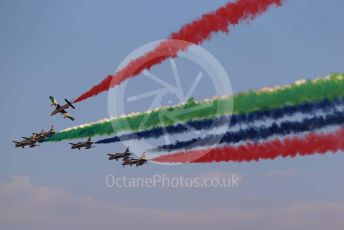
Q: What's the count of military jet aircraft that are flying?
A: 7